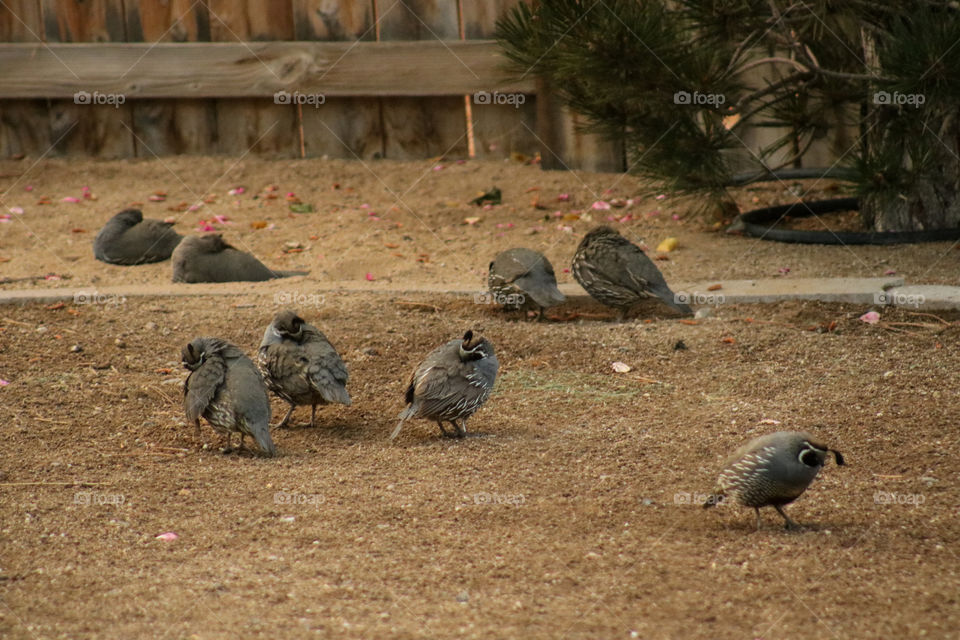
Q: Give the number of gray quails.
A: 8